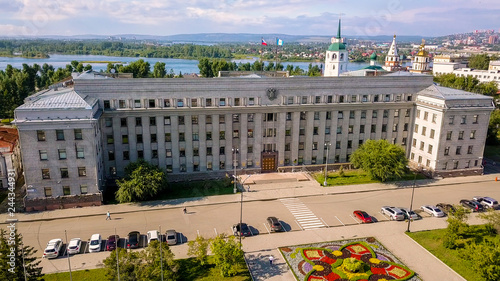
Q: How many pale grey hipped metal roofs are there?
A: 2